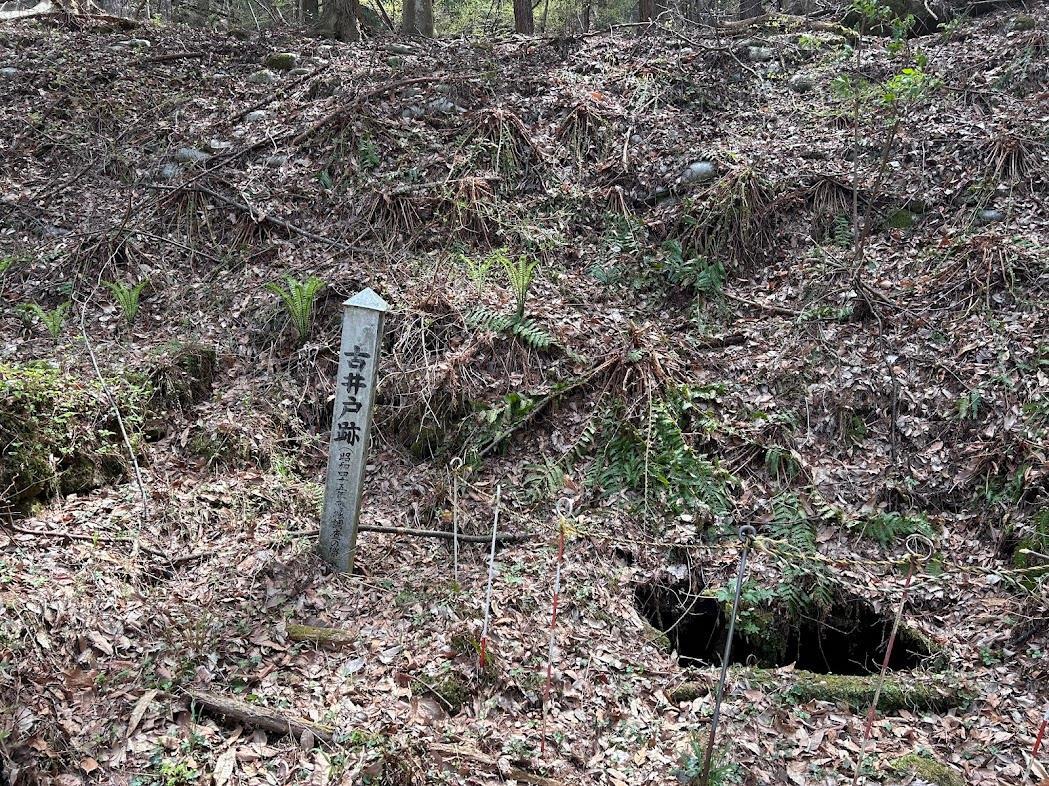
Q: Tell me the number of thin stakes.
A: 6